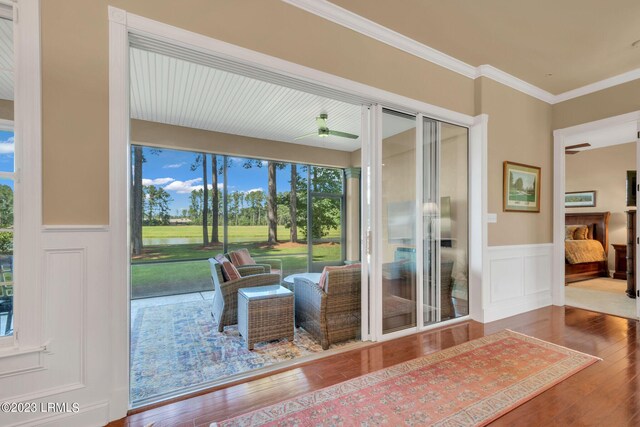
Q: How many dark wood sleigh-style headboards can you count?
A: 1